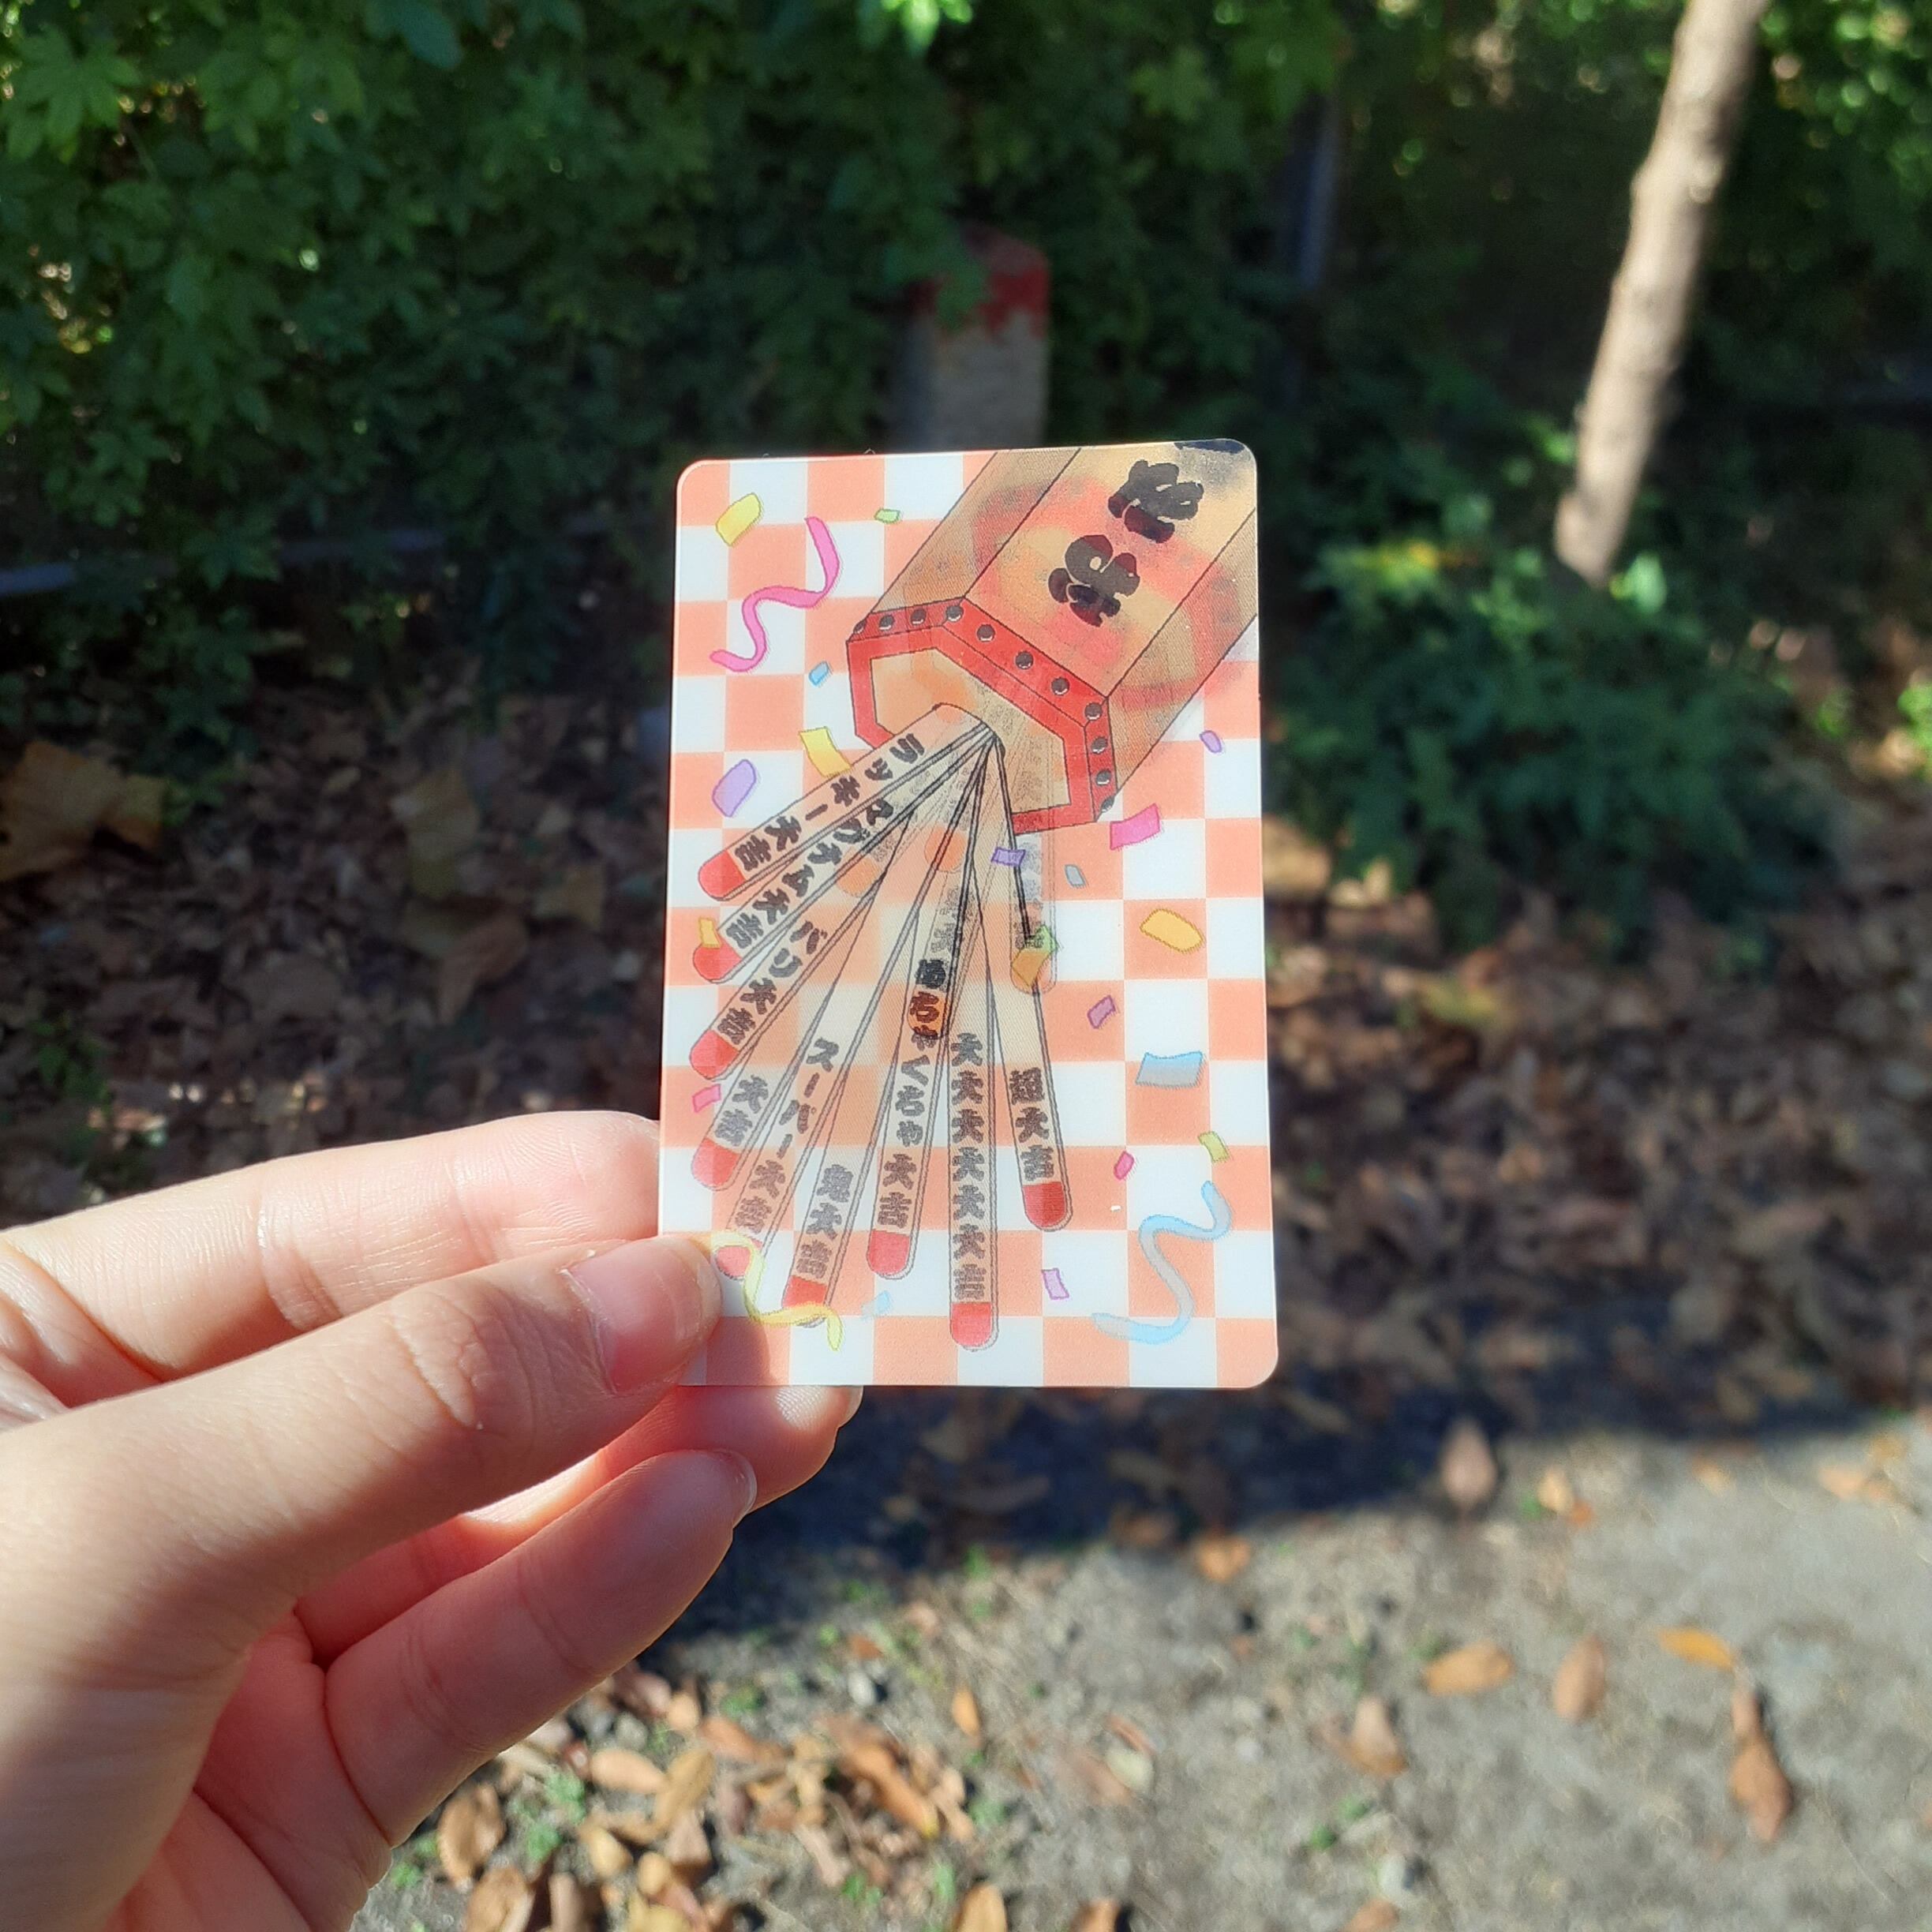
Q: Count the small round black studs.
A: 11